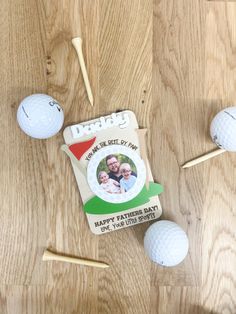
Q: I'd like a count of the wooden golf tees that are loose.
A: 3